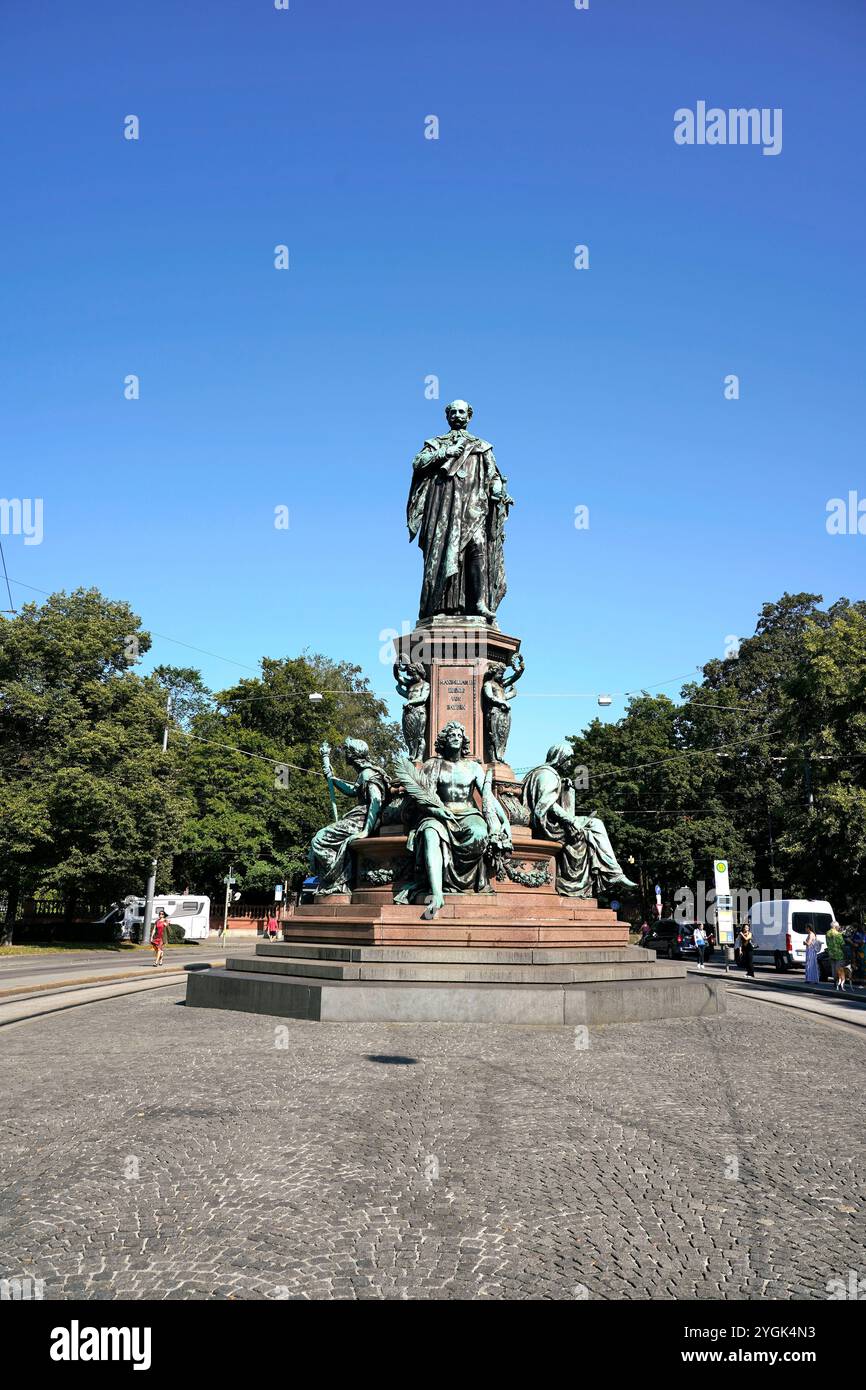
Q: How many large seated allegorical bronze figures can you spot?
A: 3